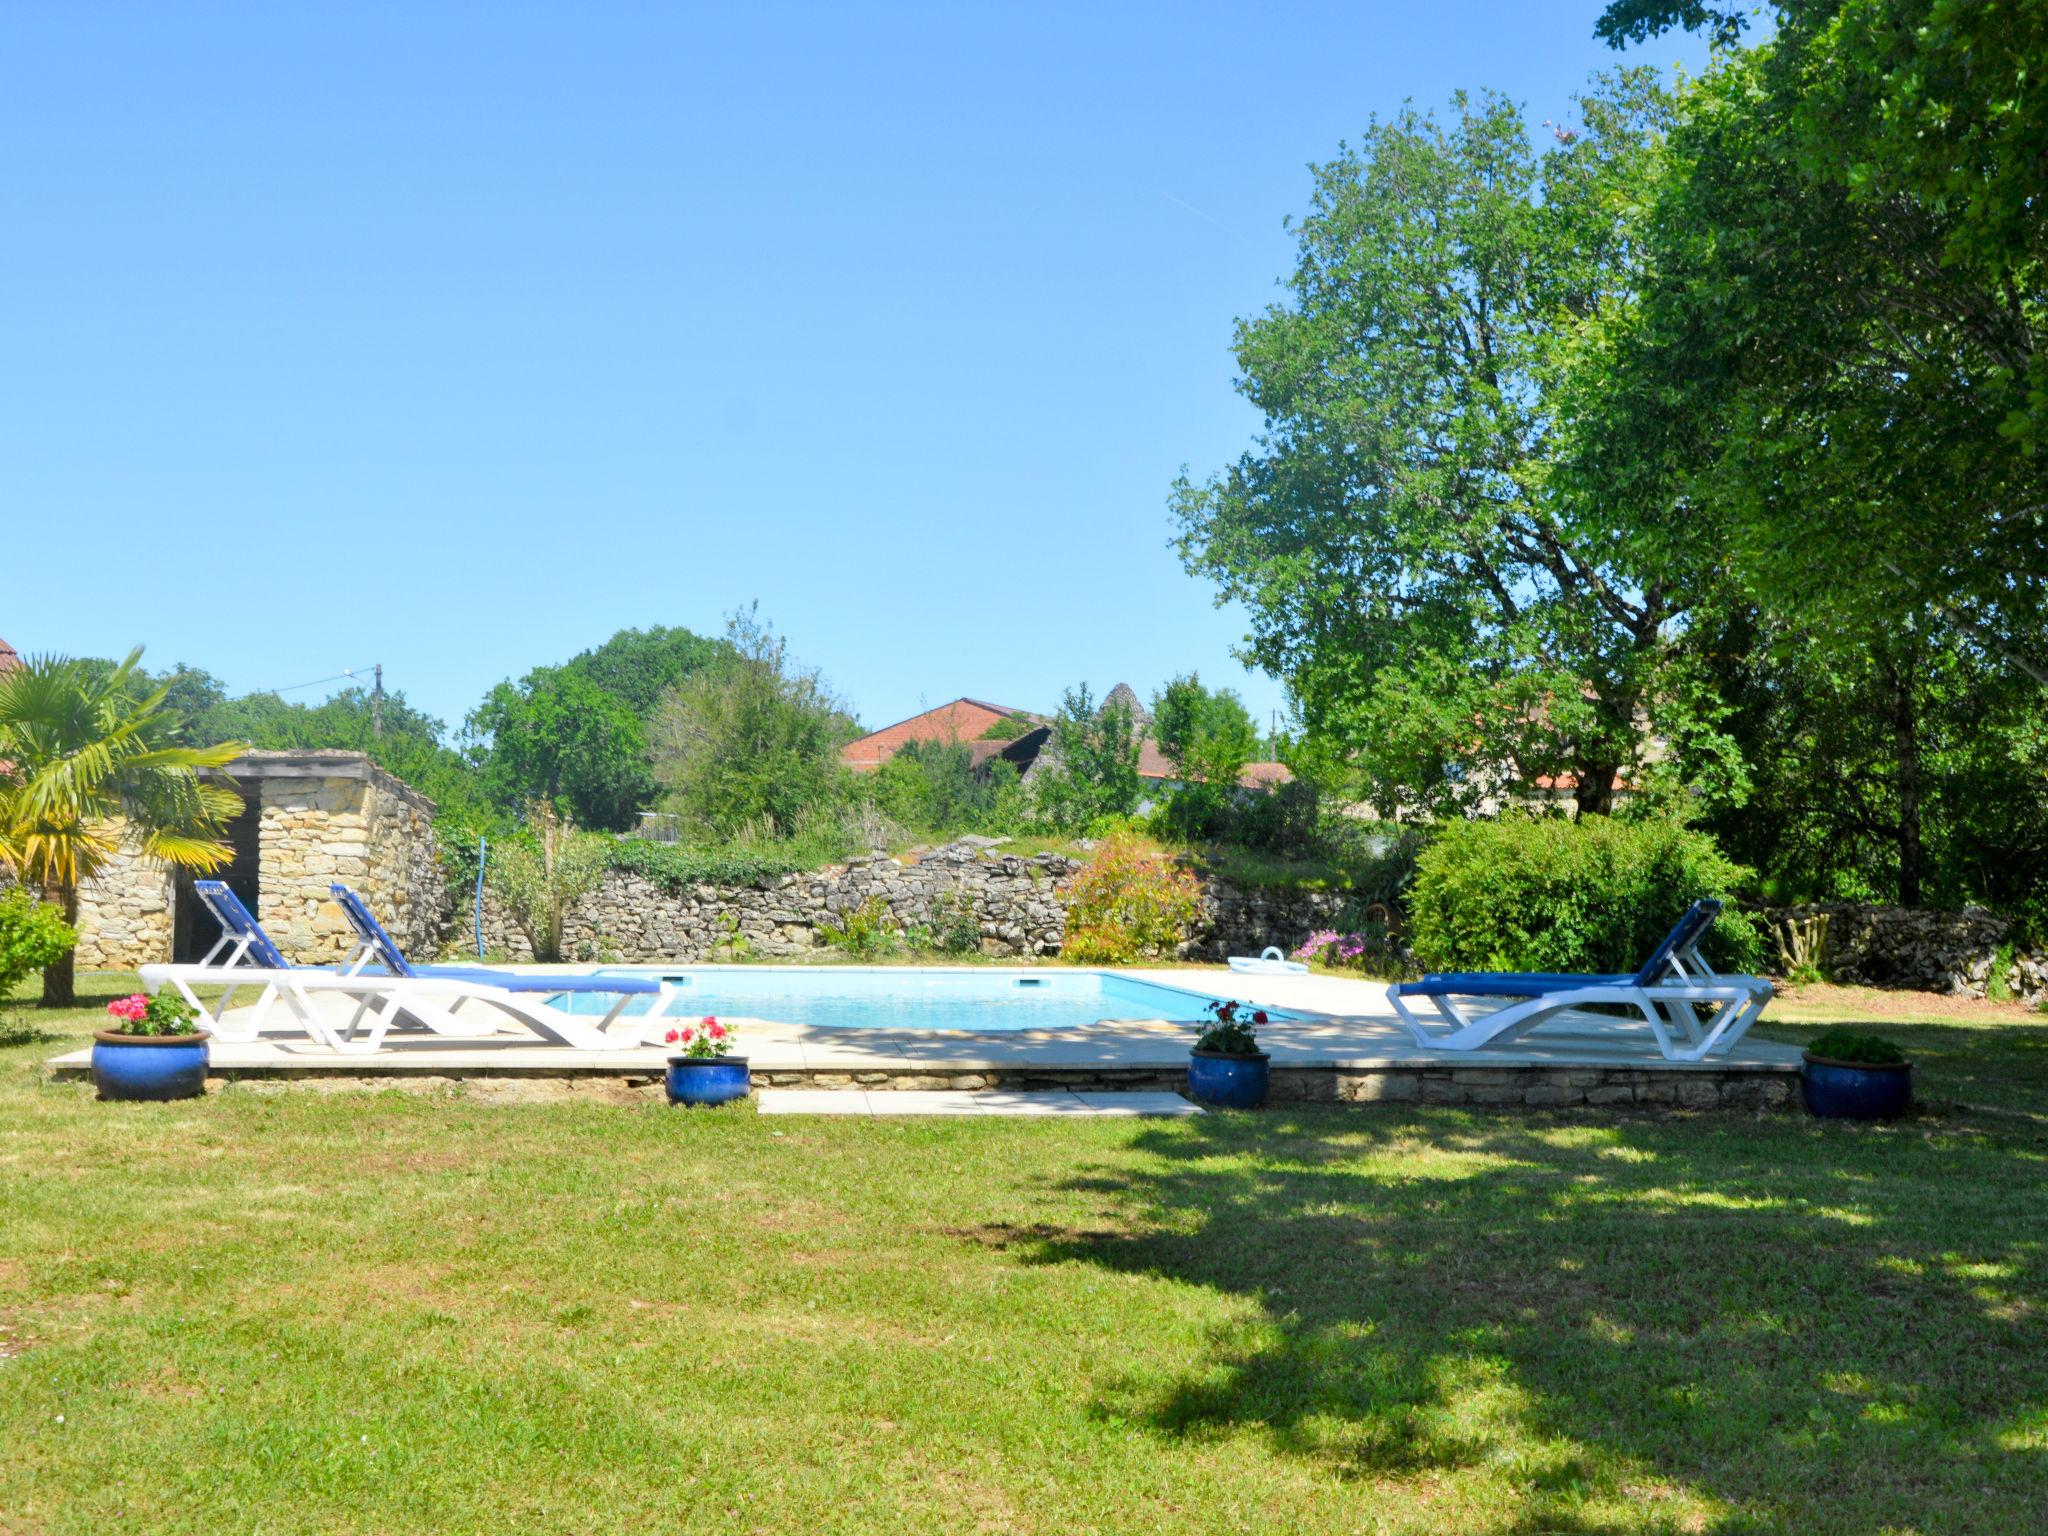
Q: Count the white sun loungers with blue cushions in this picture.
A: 3